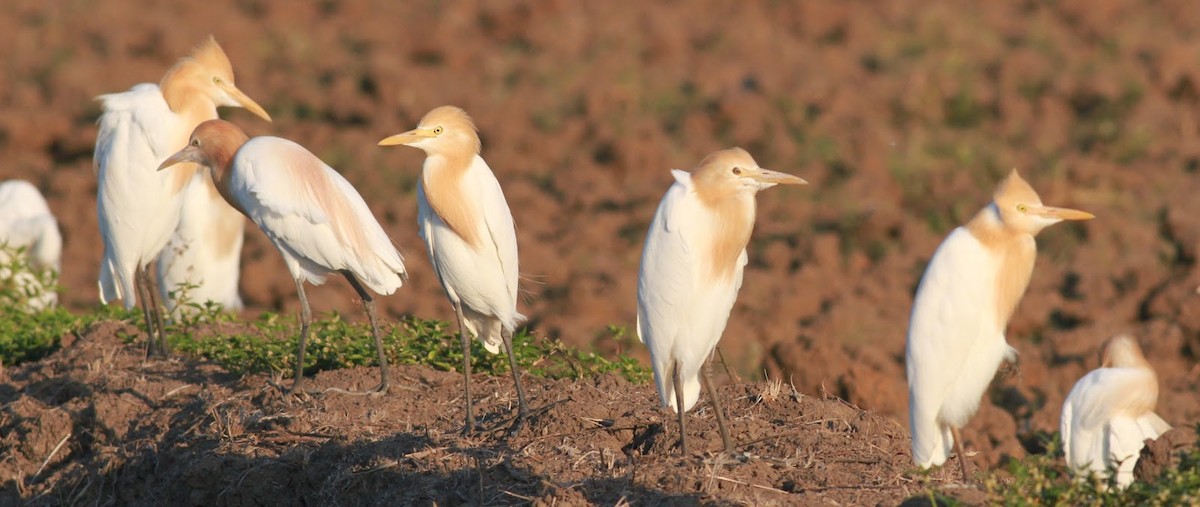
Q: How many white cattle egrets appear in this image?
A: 8